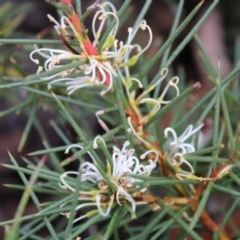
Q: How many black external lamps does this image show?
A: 0